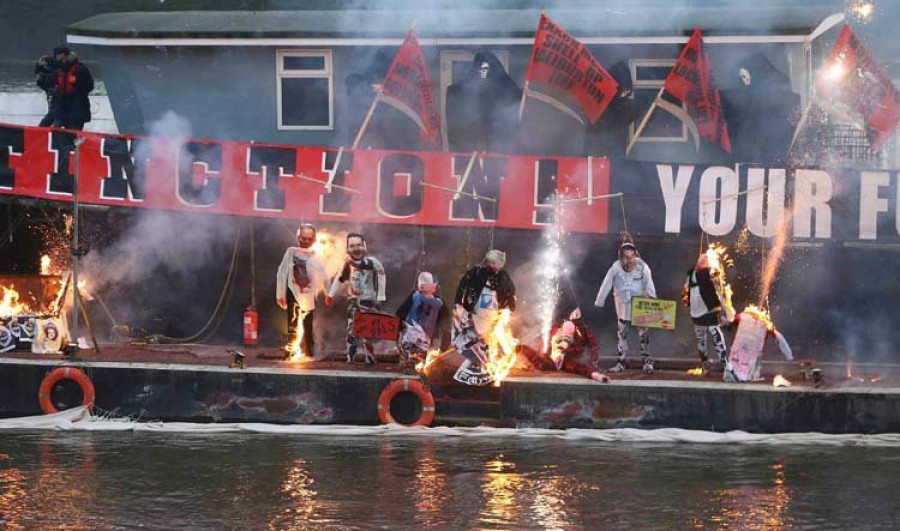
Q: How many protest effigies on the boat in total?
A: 8